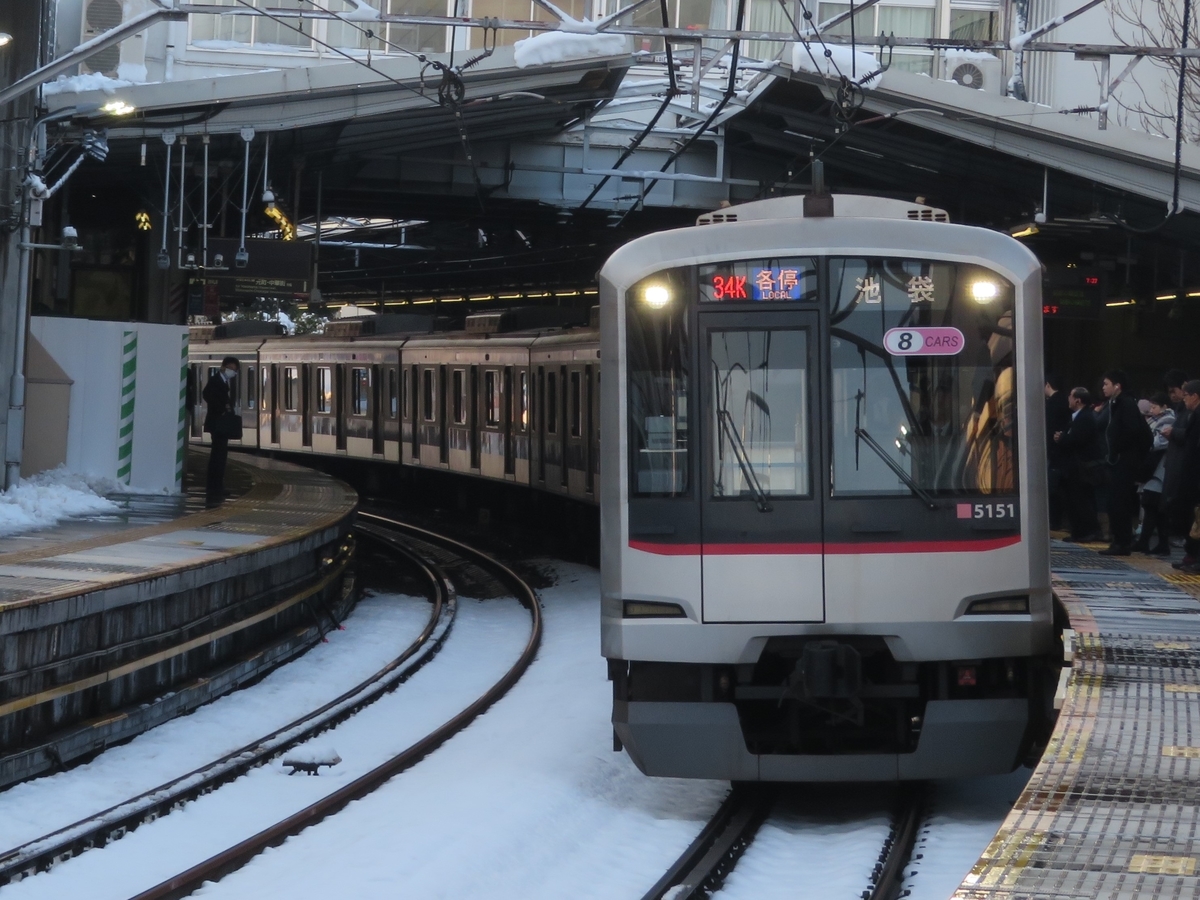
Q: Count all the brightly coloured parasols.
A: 0